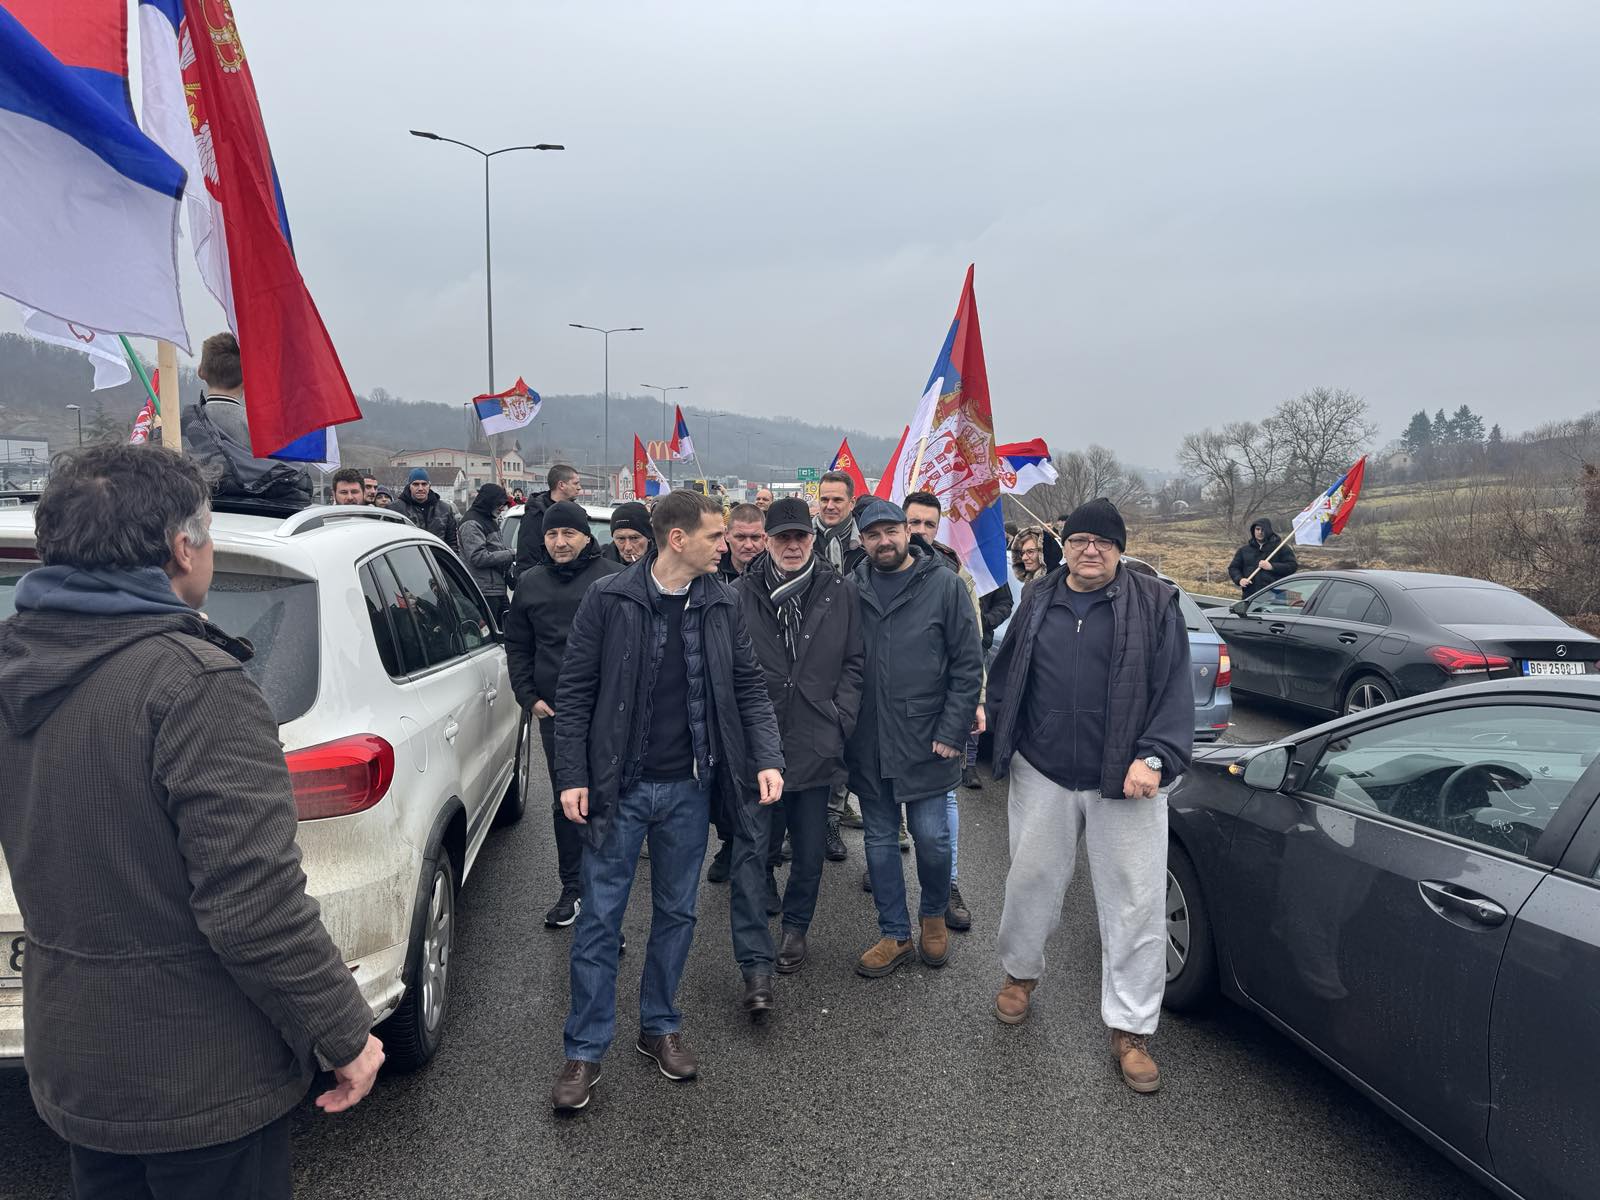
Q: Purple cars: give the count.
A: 0